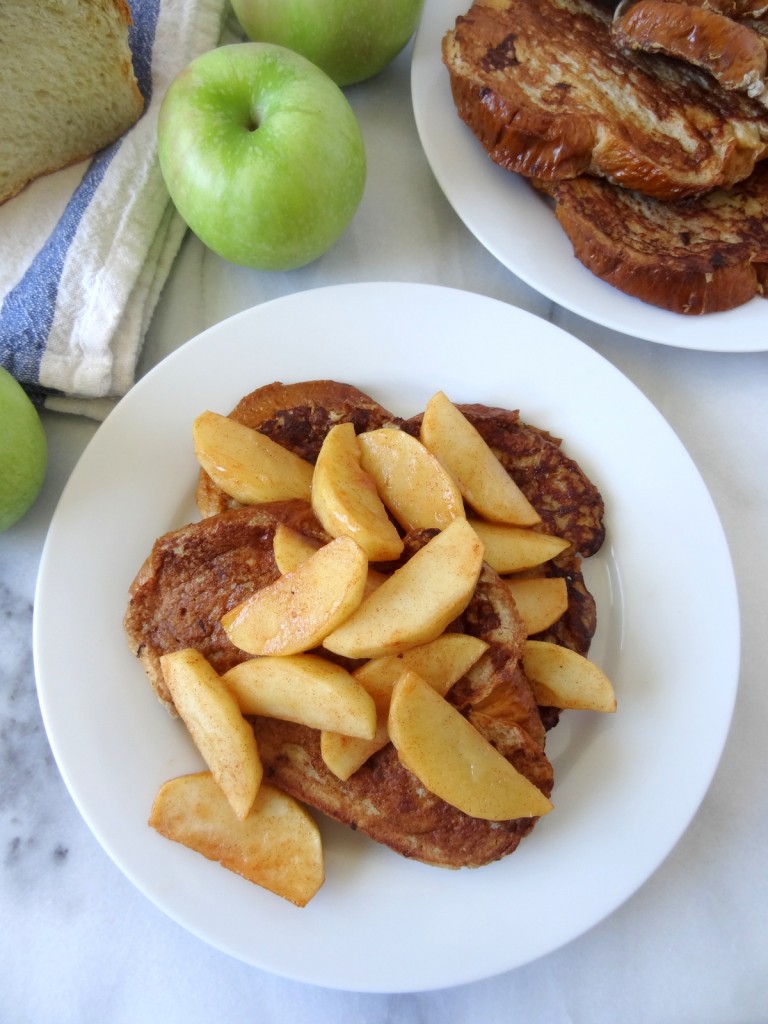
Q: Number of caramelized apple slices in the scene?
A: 15